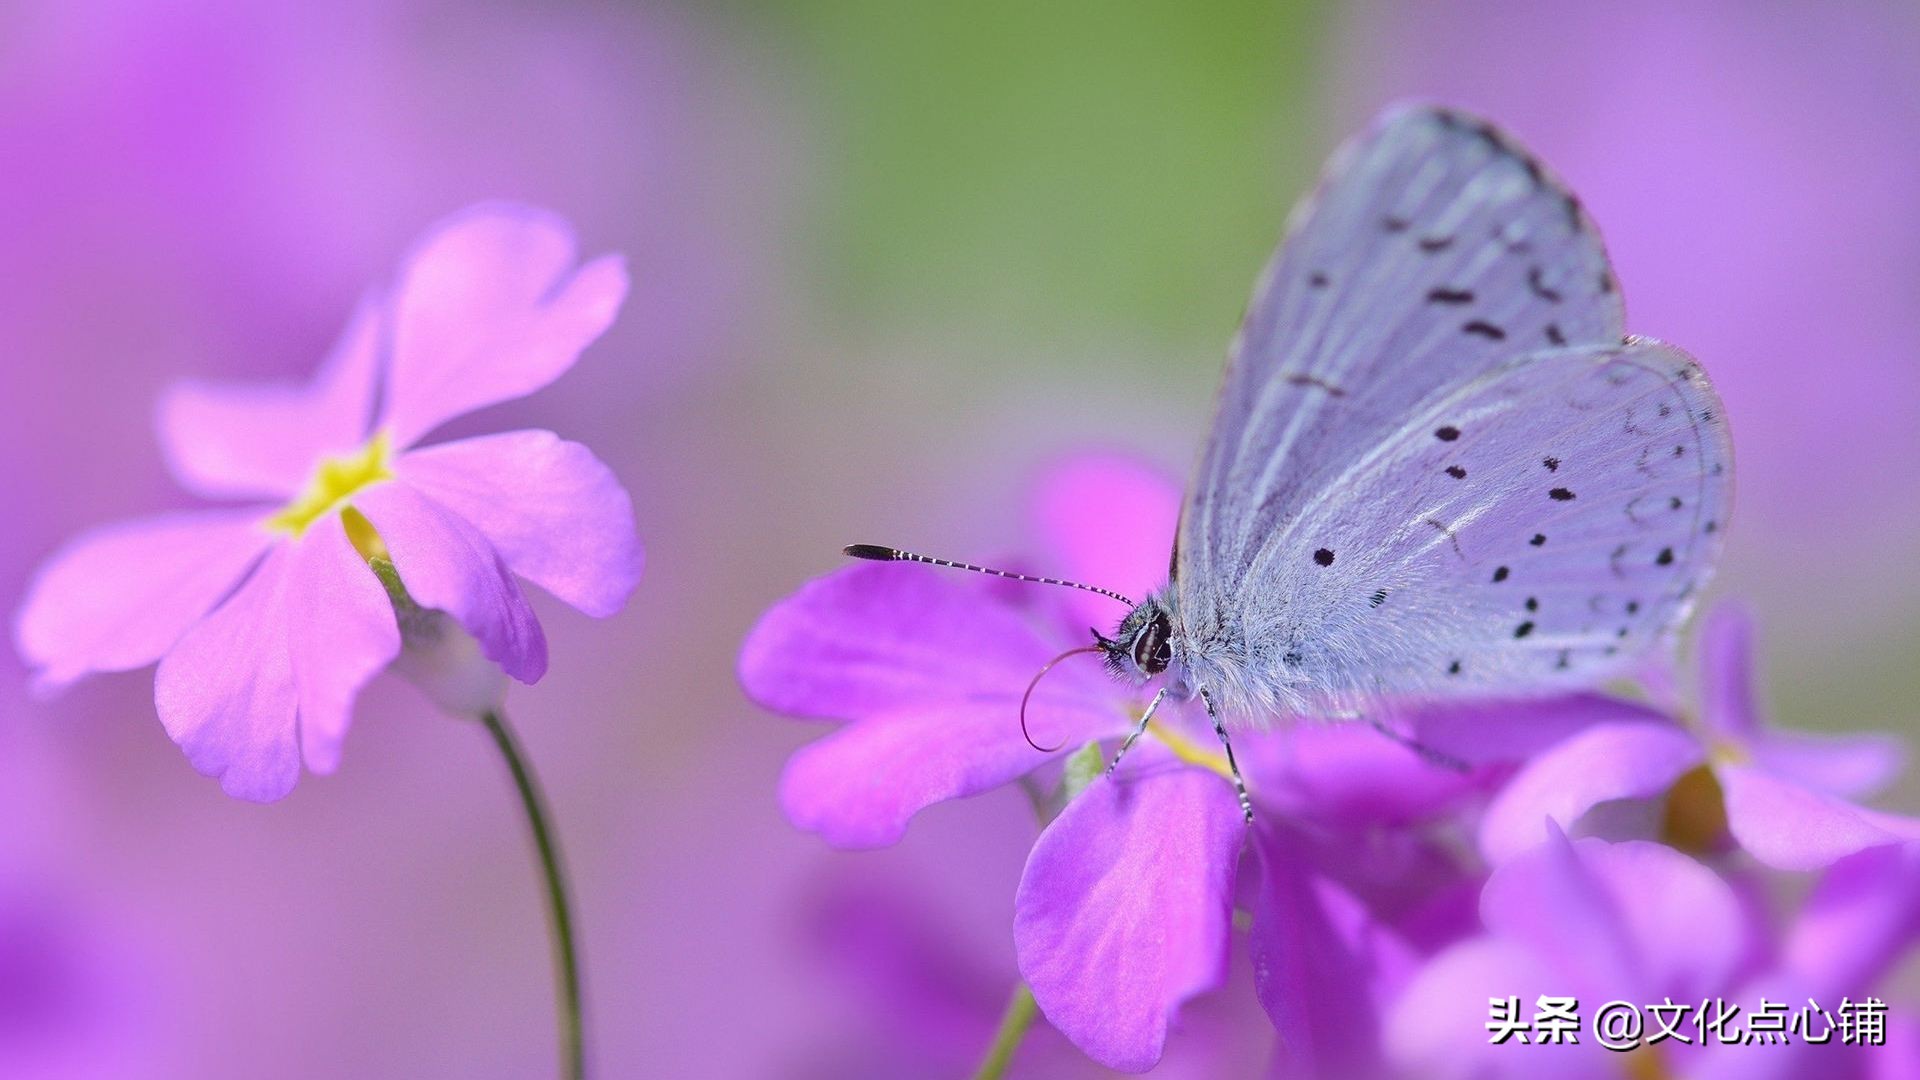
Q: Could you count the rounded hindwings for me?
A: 1